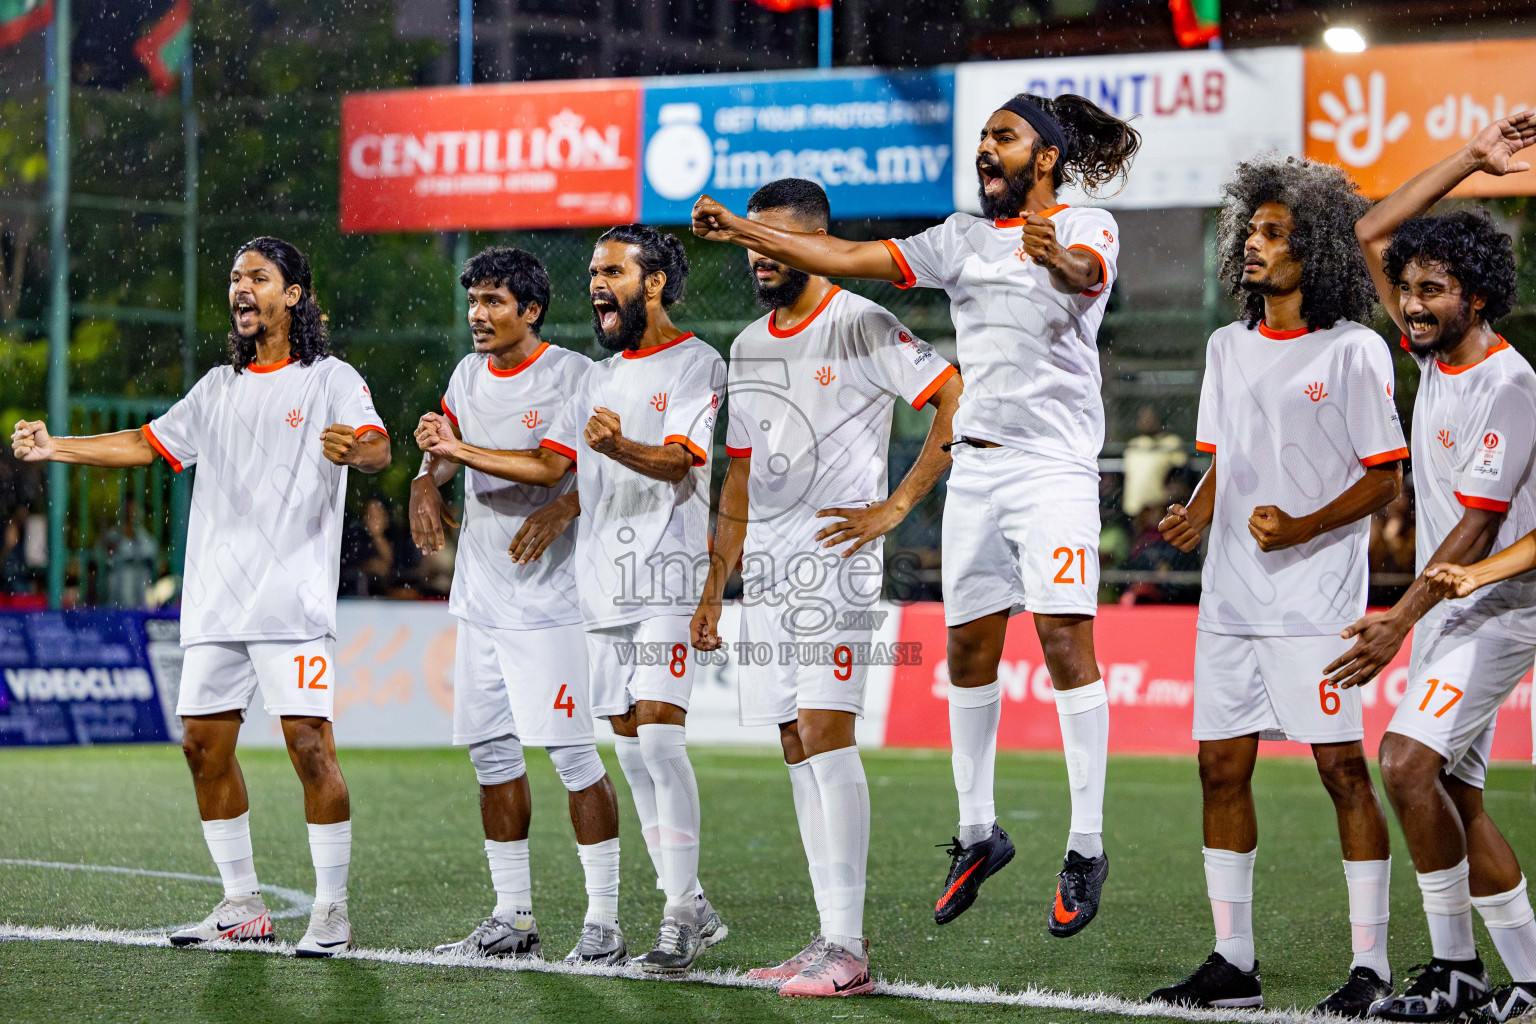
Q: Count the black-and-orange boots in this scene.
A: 2